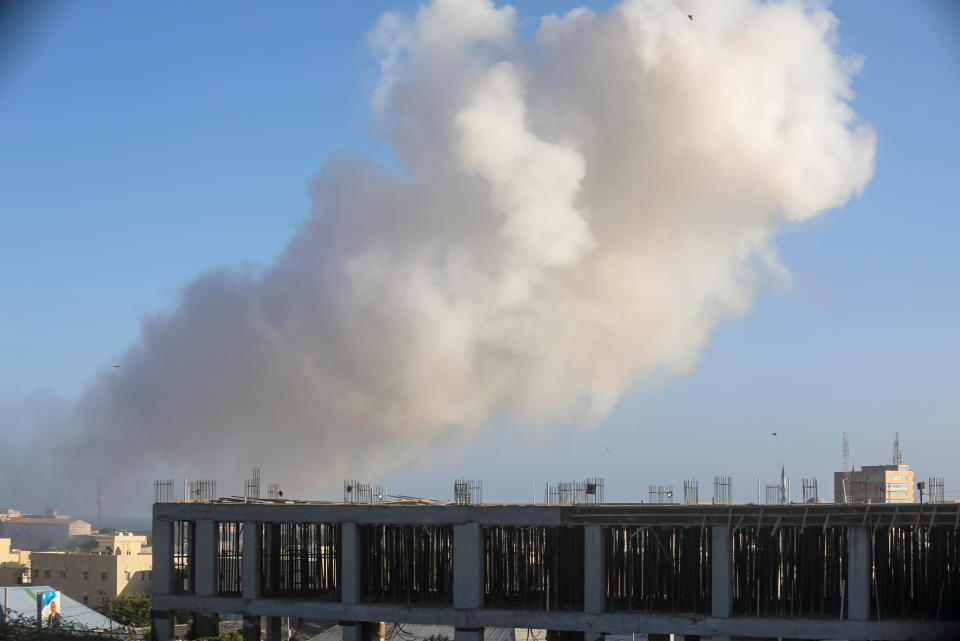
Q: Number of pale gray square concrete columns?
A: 8